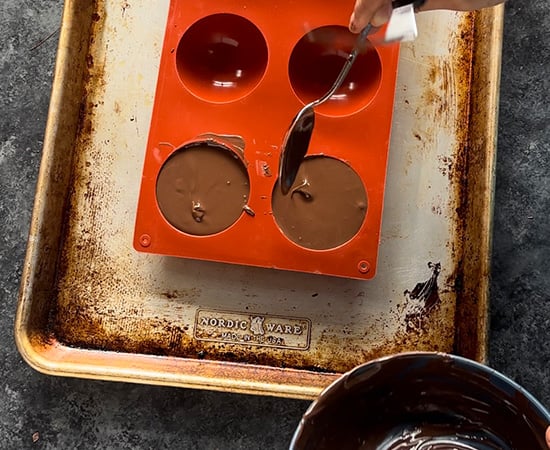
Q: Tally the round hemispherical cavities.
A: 4